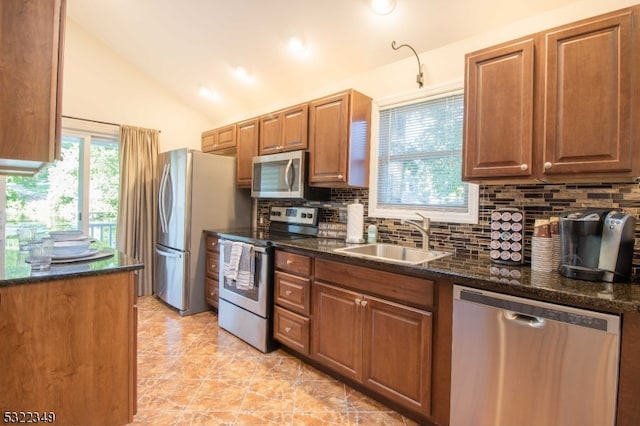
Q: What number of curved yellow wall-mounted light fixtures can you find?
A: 0